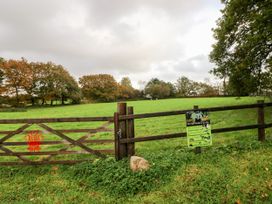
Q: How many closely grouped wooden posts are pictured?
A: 3